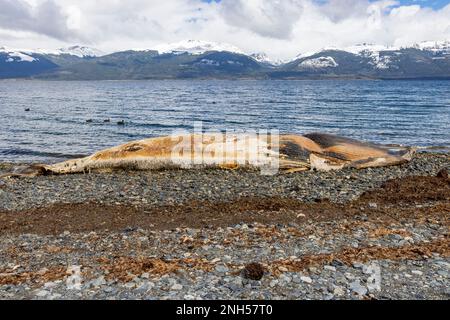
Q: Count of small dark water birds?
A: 4